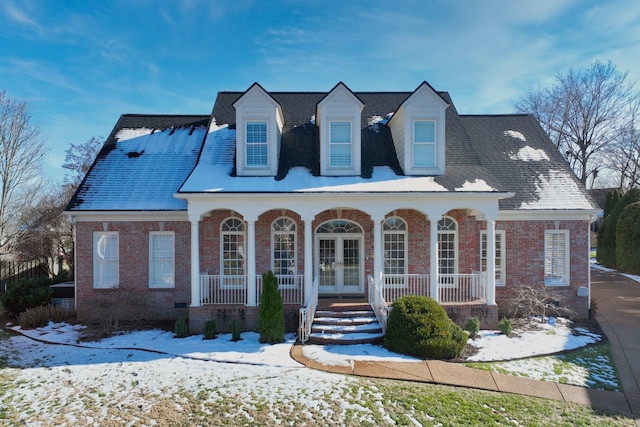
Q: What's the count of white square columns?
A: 6